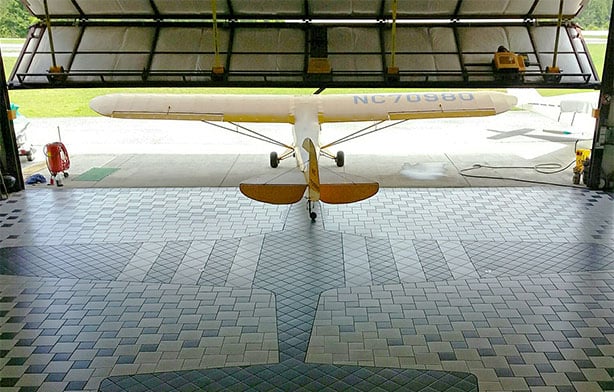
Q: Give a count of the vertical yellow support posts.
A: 4